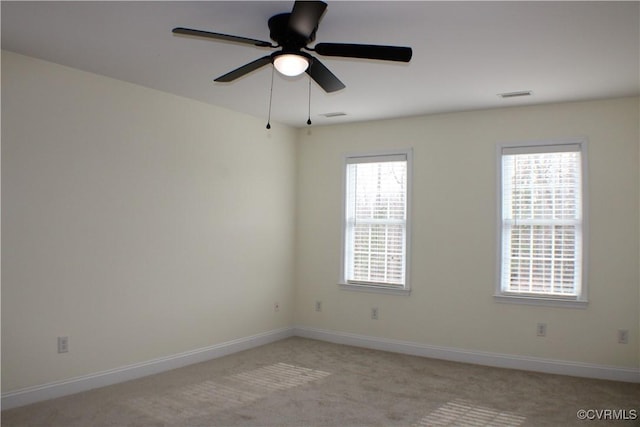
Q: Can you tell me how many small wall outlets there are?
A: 6